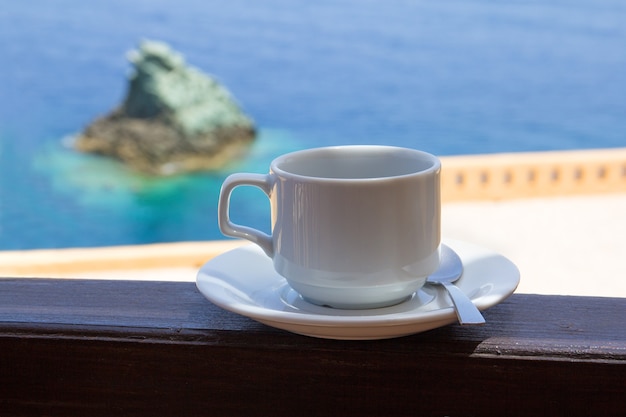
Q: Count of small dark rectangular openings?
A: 8